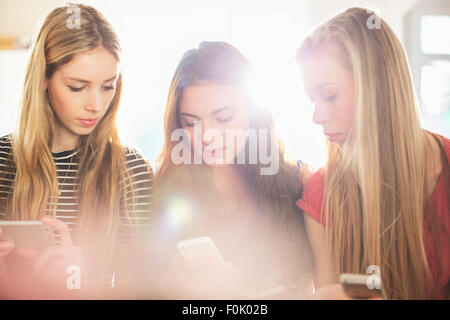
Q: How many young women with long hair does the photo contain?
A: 3